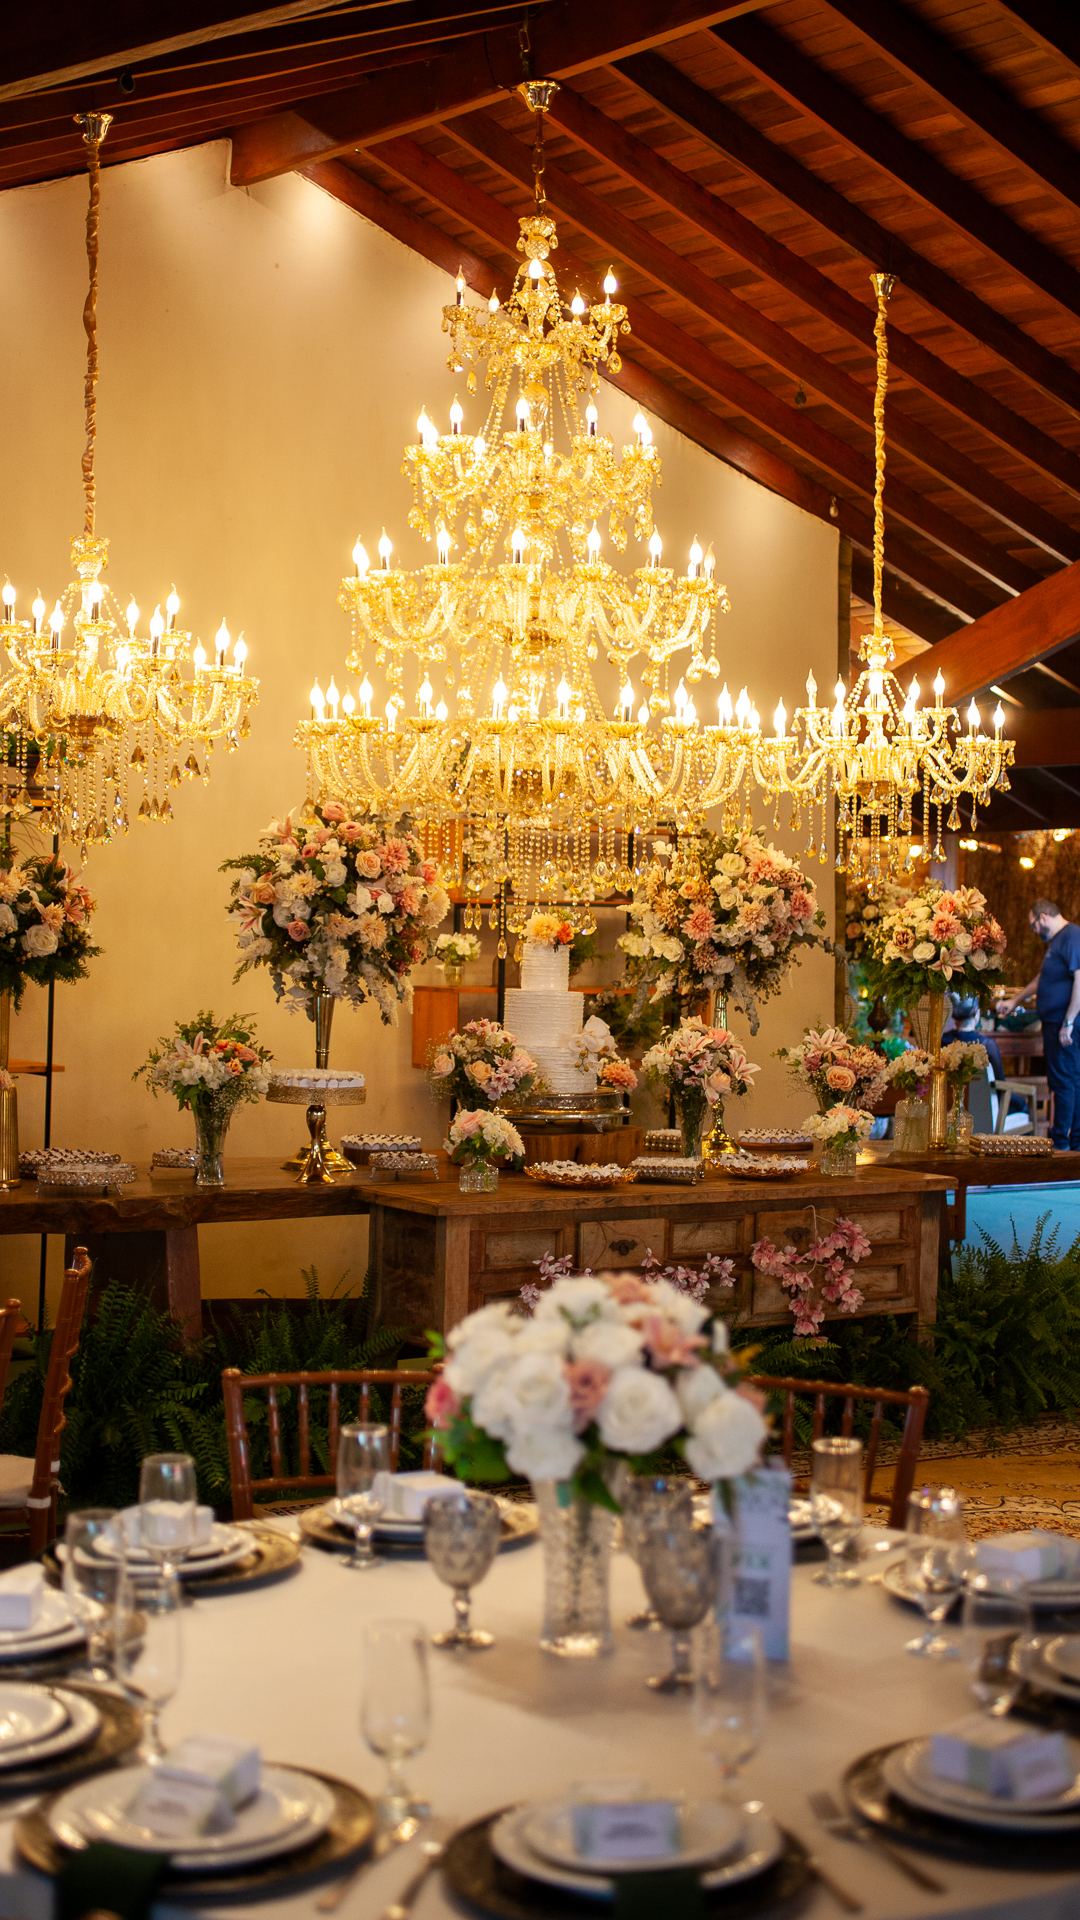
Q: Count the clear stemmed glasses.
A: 9